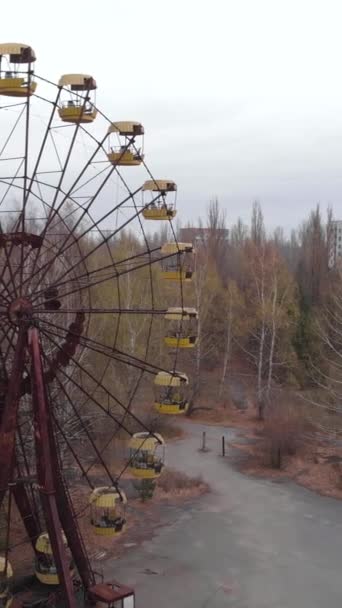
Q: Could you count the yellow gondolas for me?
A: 11